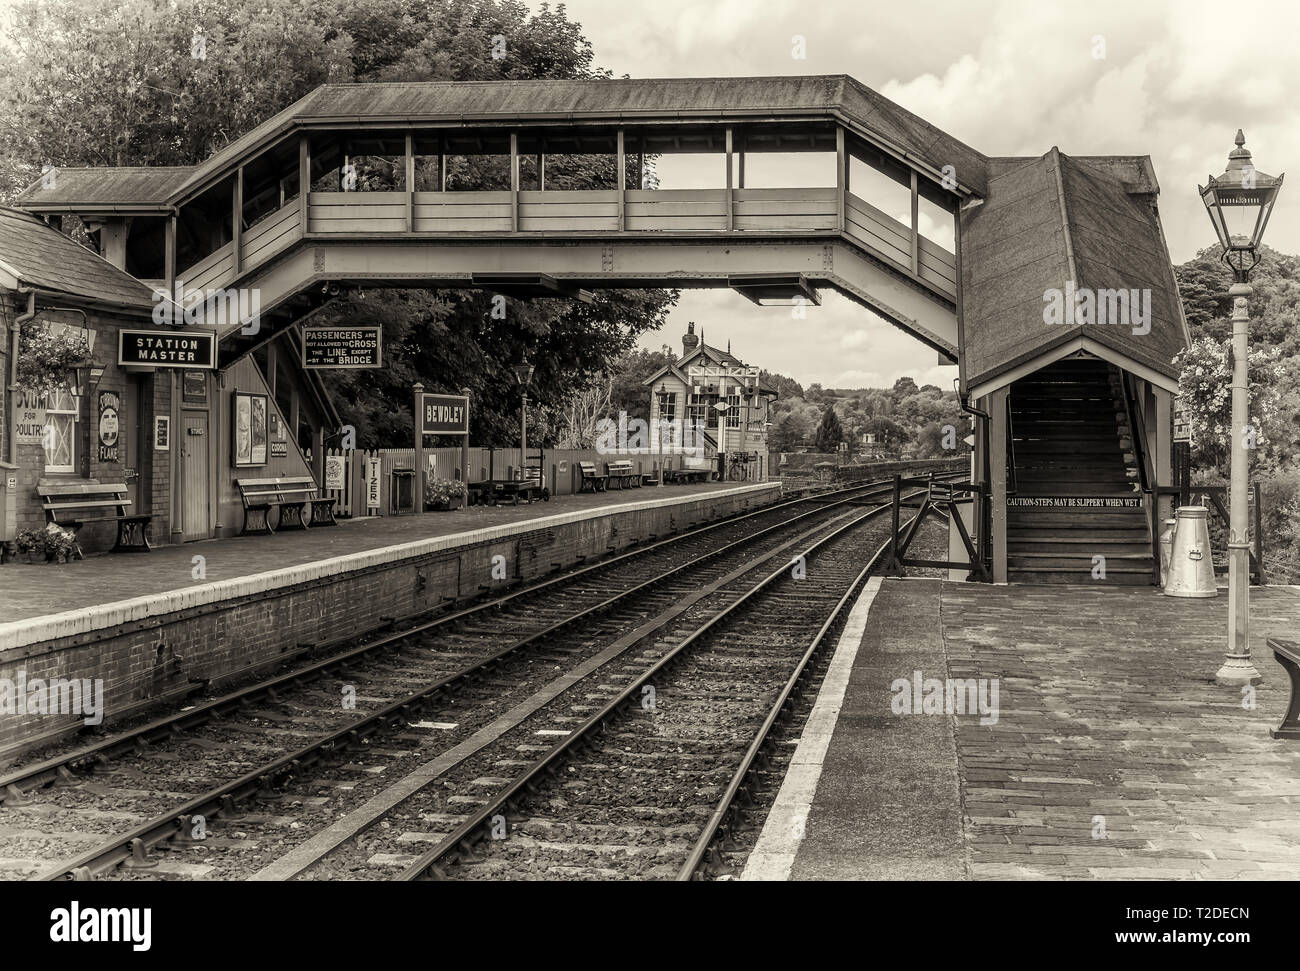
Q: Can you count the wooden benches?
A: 5